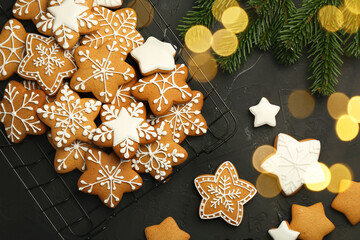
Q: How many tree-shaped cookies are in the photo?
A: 0